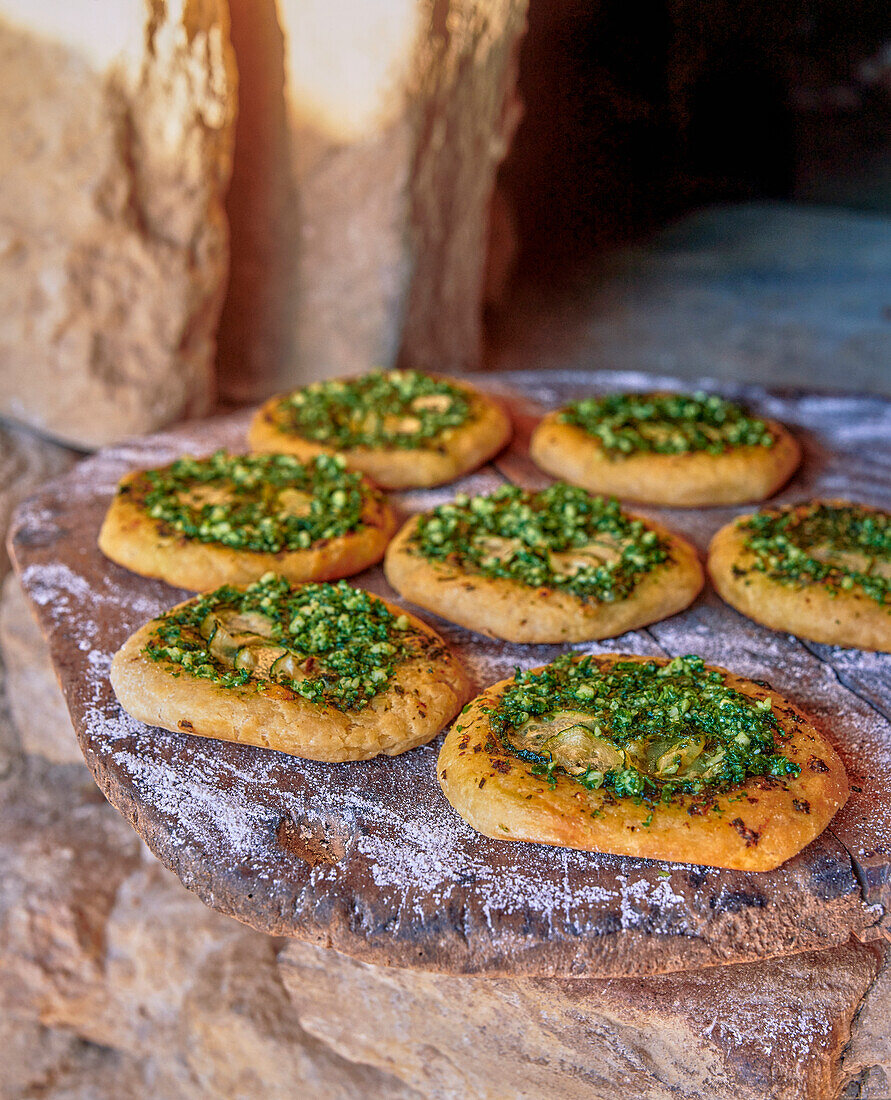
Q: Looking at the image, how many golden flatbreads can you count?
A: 7